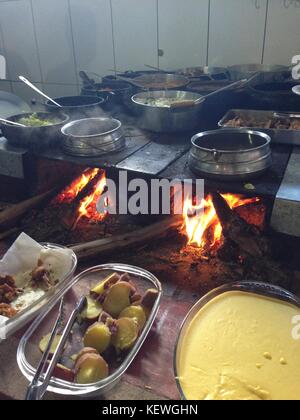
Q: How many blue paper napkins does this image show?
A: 0